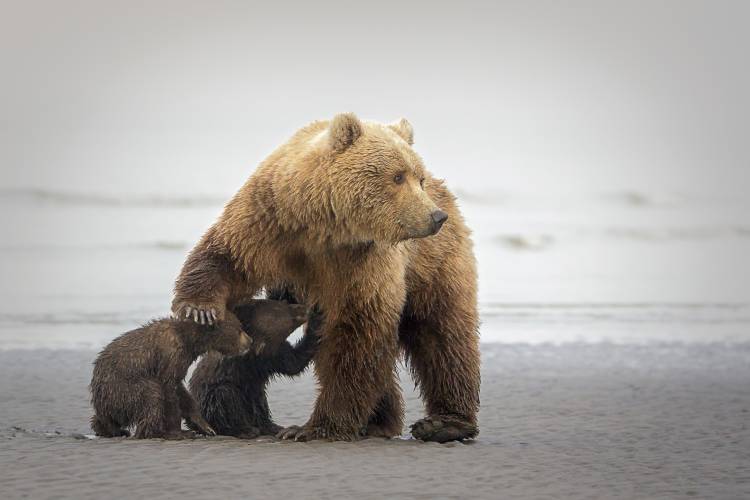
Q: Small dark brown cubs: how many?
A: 2